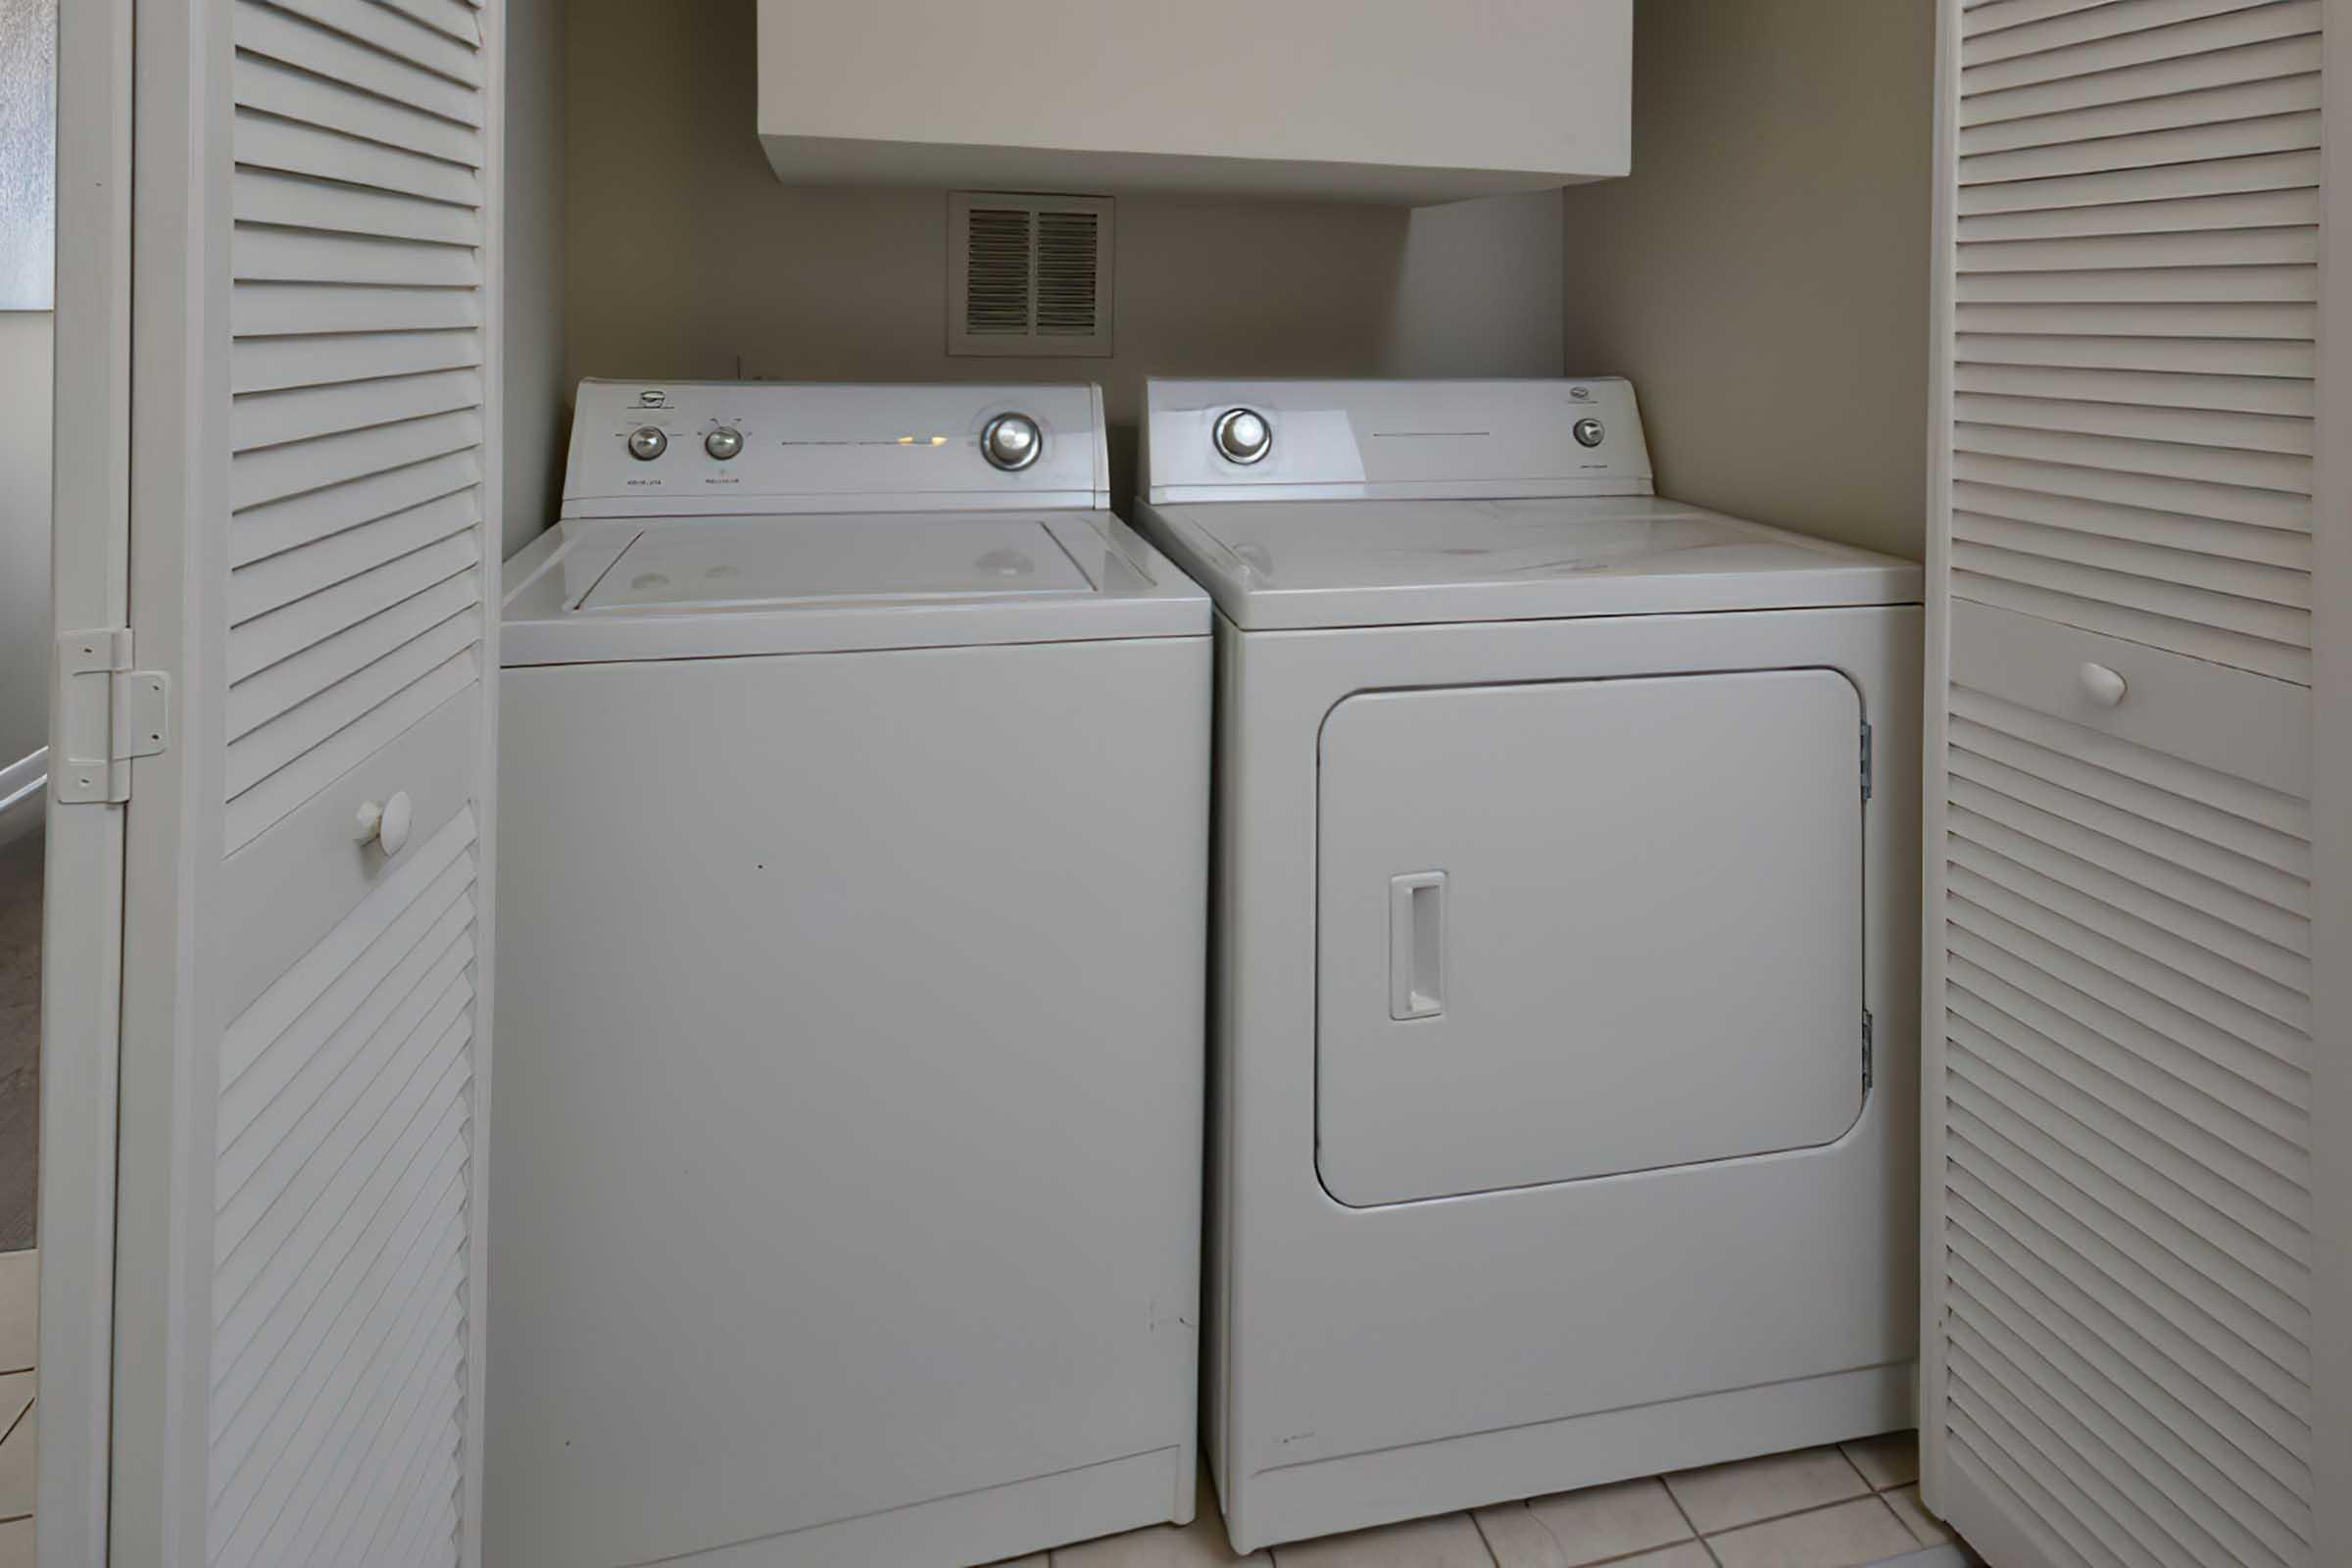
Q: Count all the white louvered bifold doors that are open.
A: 2